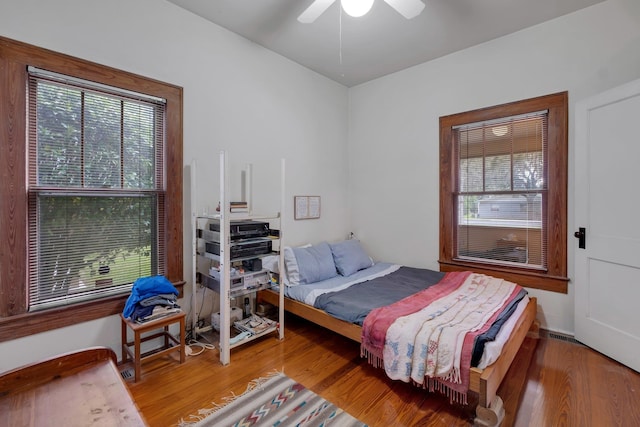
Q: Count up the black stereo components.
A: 2